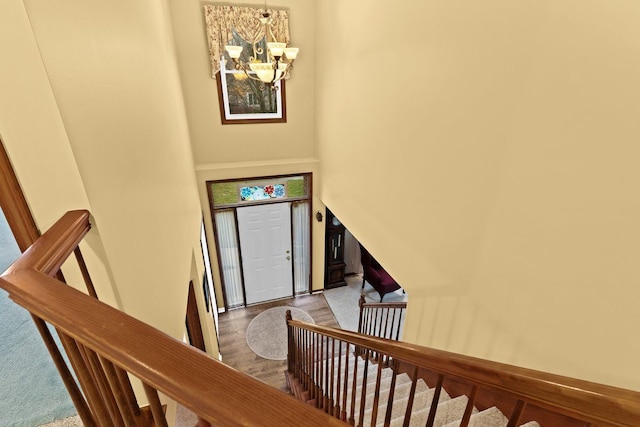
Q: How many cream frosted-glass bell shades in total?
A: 3